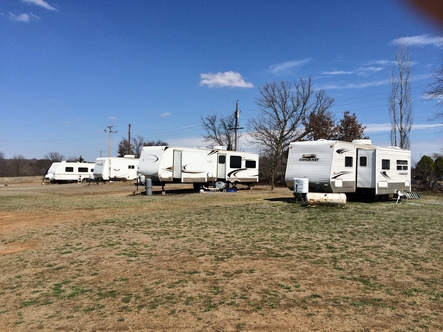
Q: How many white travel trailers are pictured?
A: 4